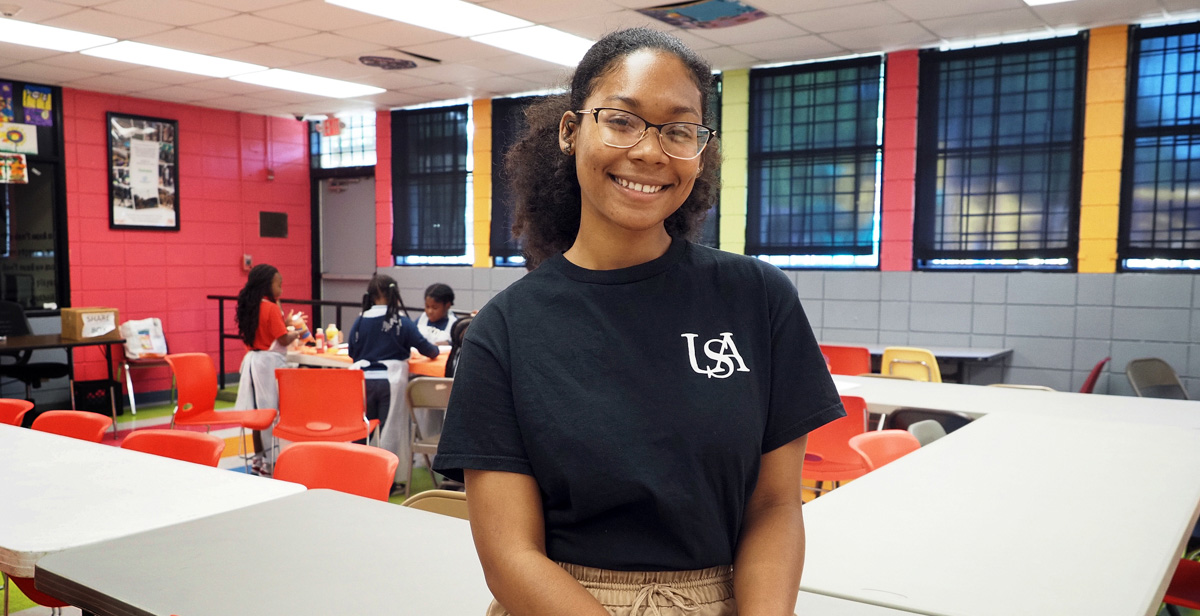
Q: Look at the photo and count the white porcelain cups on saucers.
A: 0